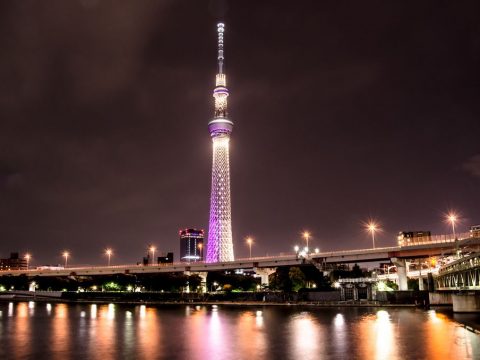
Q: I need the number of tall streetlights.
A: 9